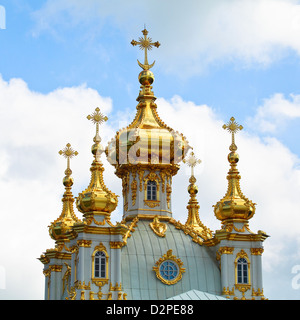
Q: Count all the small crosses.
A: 4